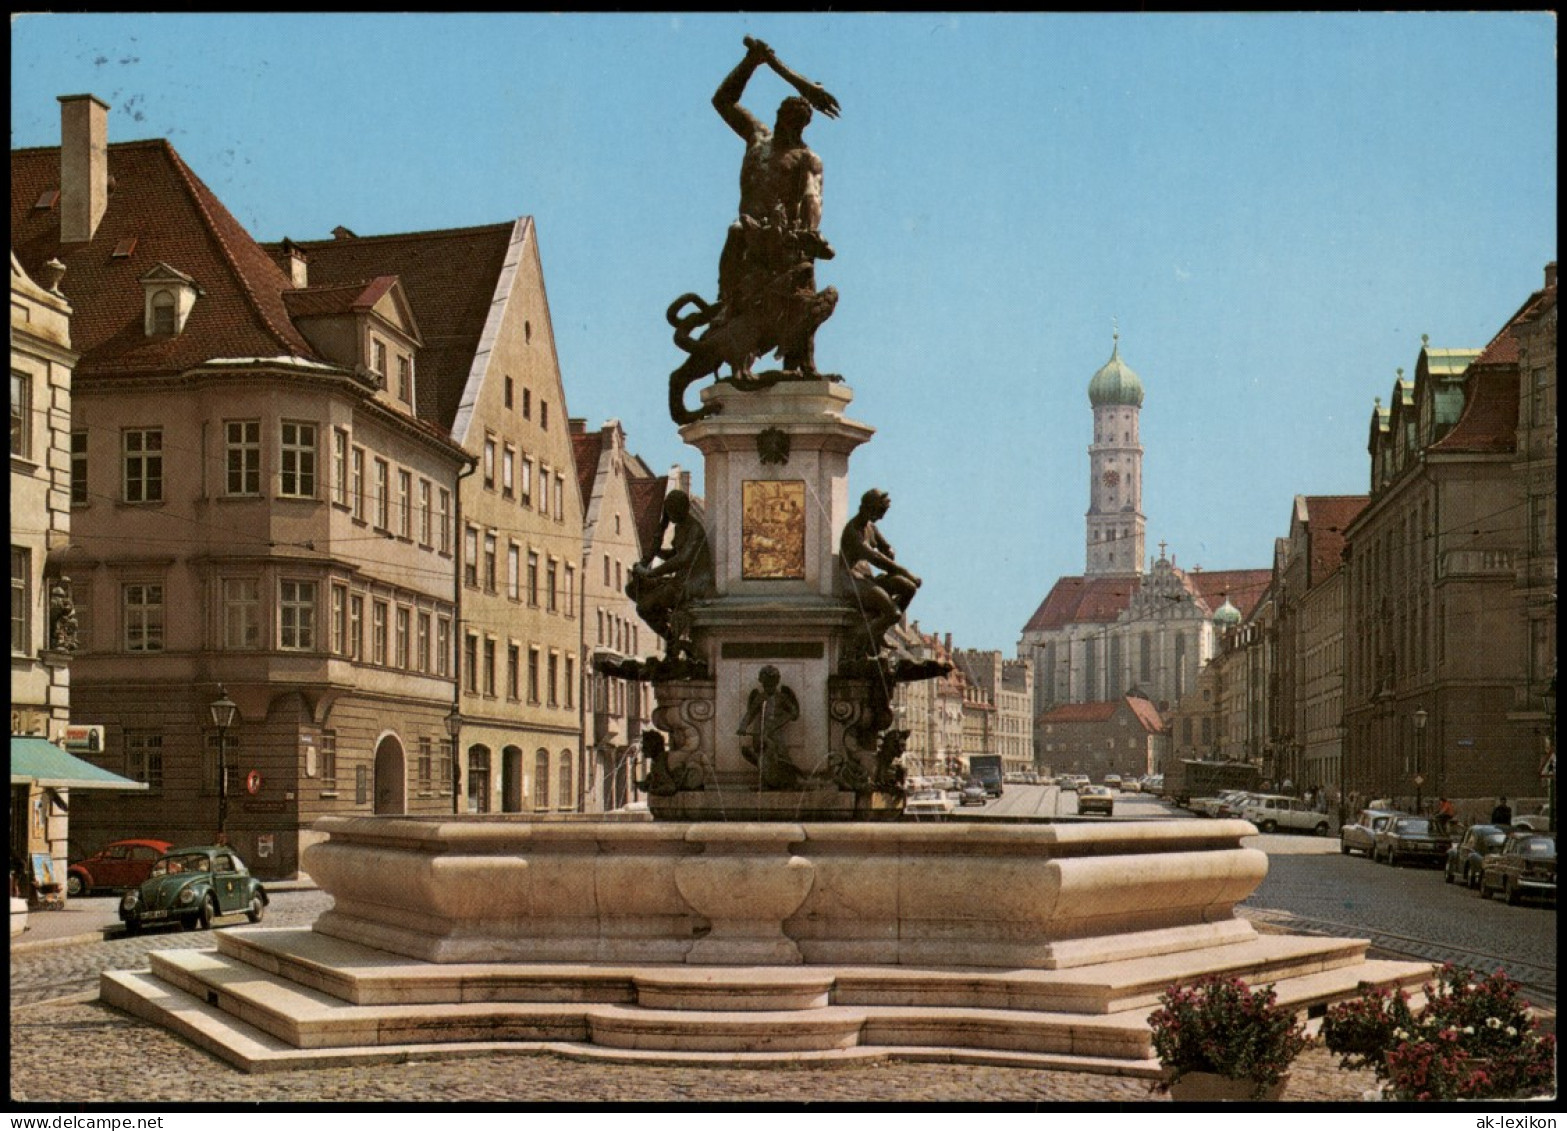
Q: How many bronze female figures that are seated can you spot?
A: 2